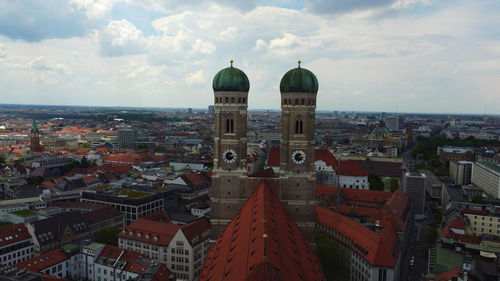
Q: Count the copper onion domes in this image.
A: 2